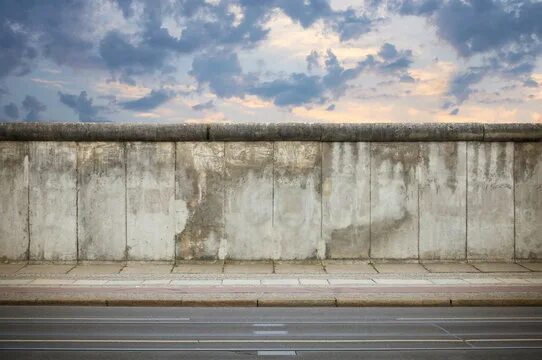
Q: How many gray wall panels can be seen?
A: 12